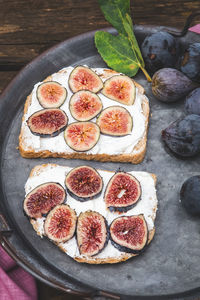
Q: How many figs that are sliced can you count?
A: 13